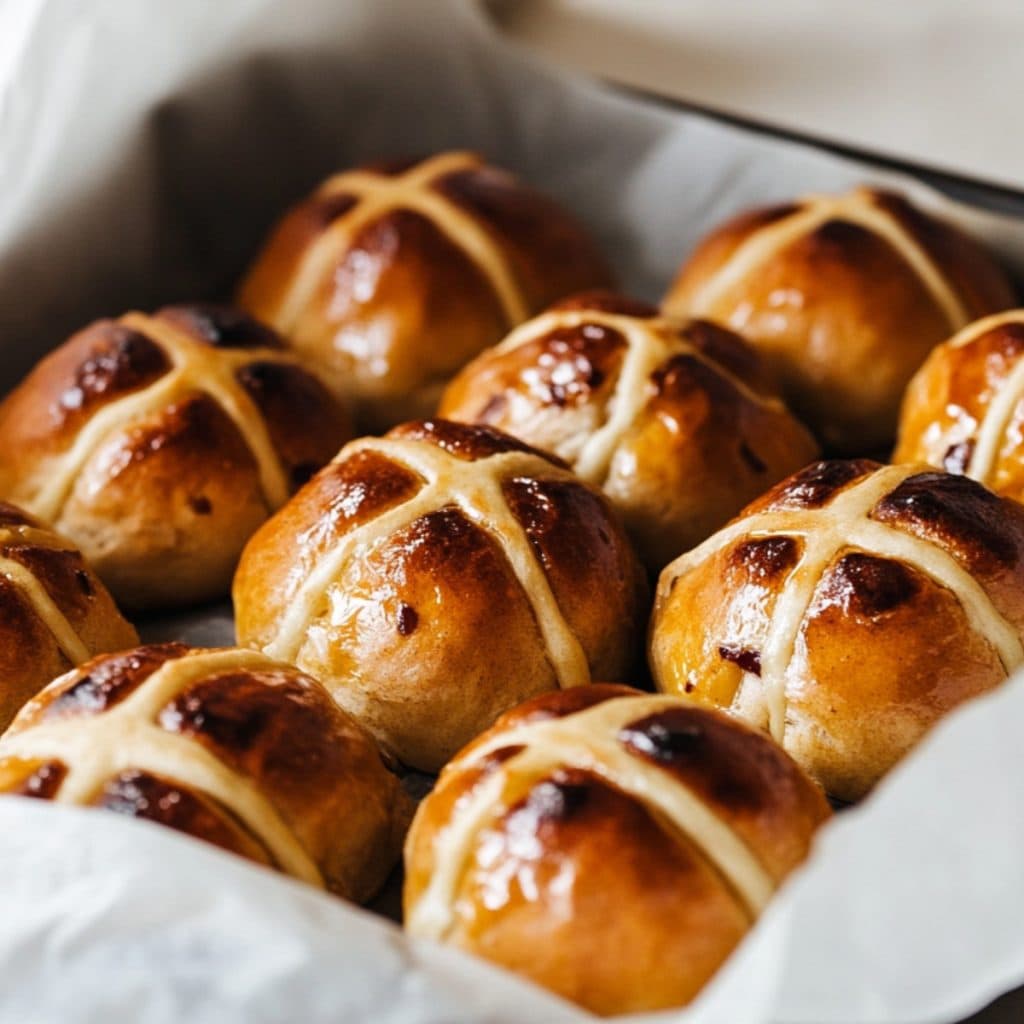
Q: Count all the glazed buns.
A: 10